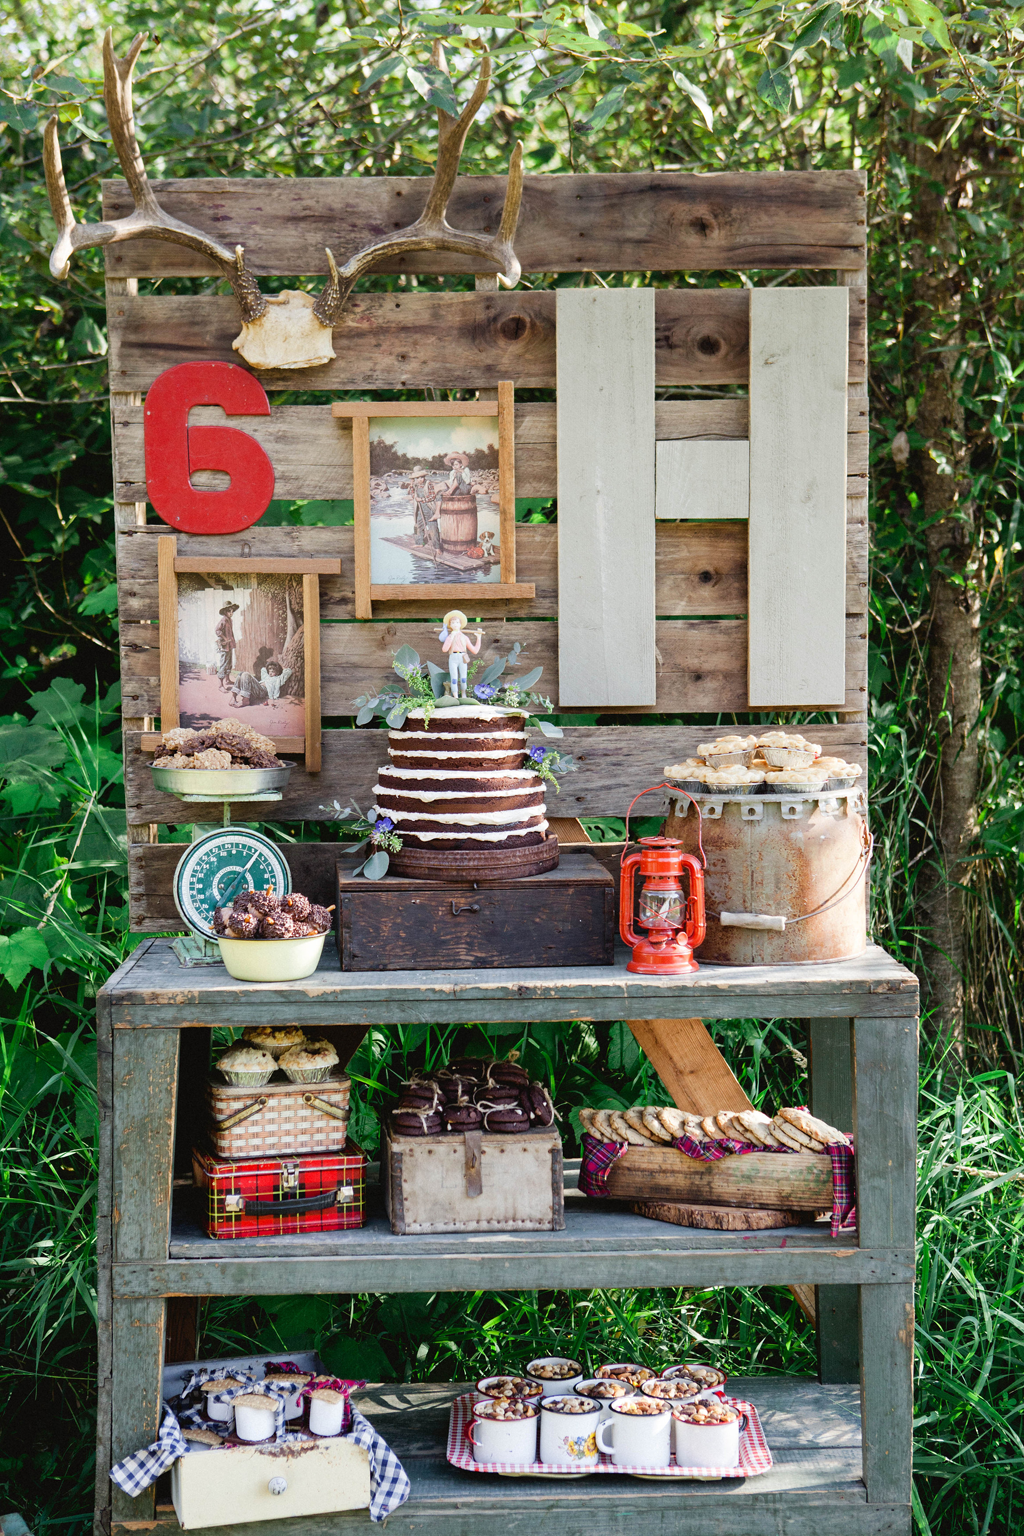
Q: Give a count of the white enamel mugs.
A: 10